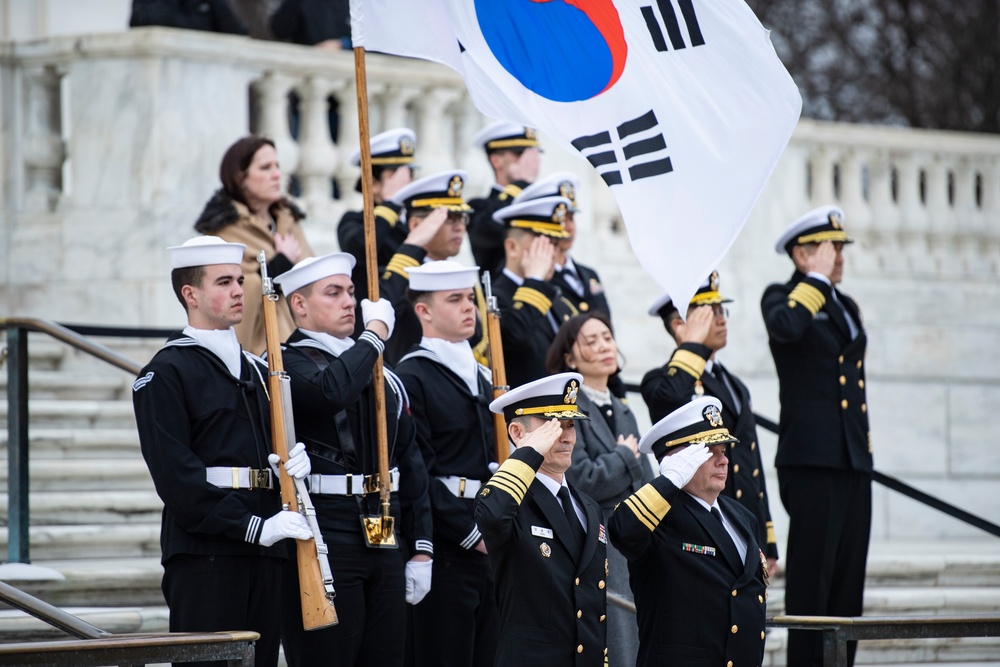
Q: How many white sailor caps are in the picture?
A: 3